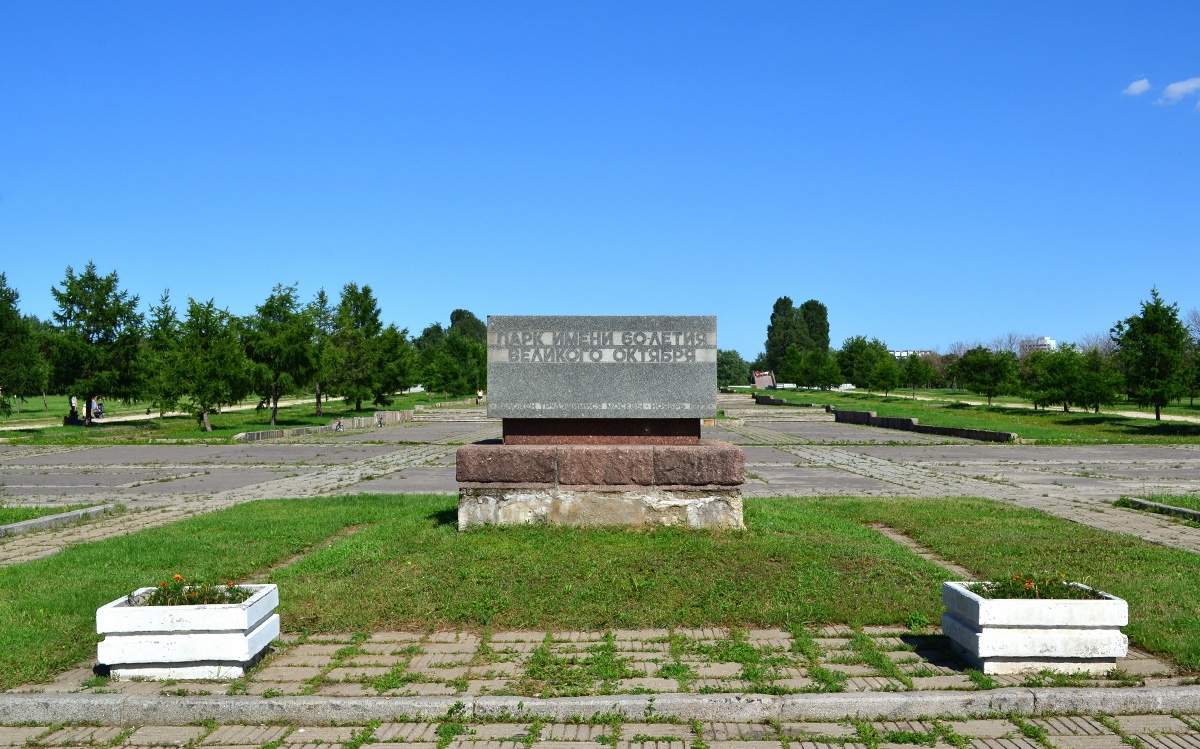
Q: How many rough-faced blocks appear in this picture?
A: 3